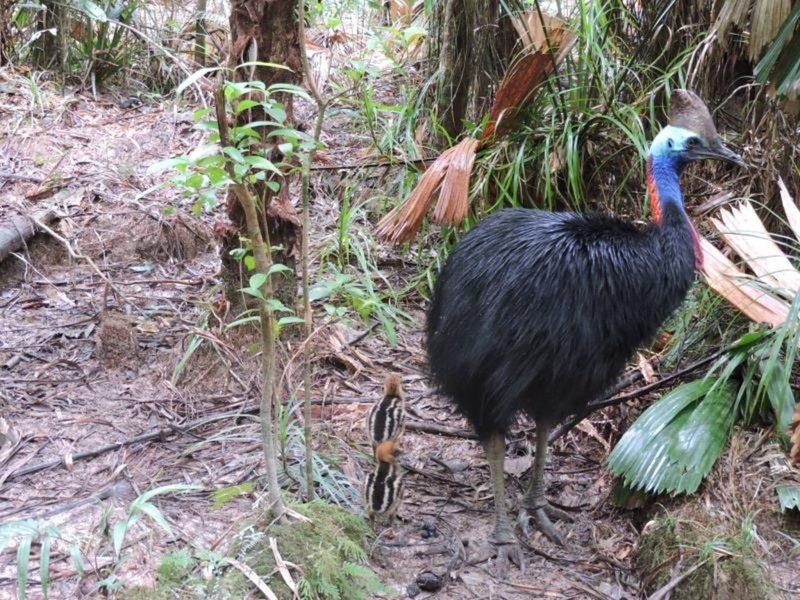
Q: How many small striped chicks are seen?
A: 2